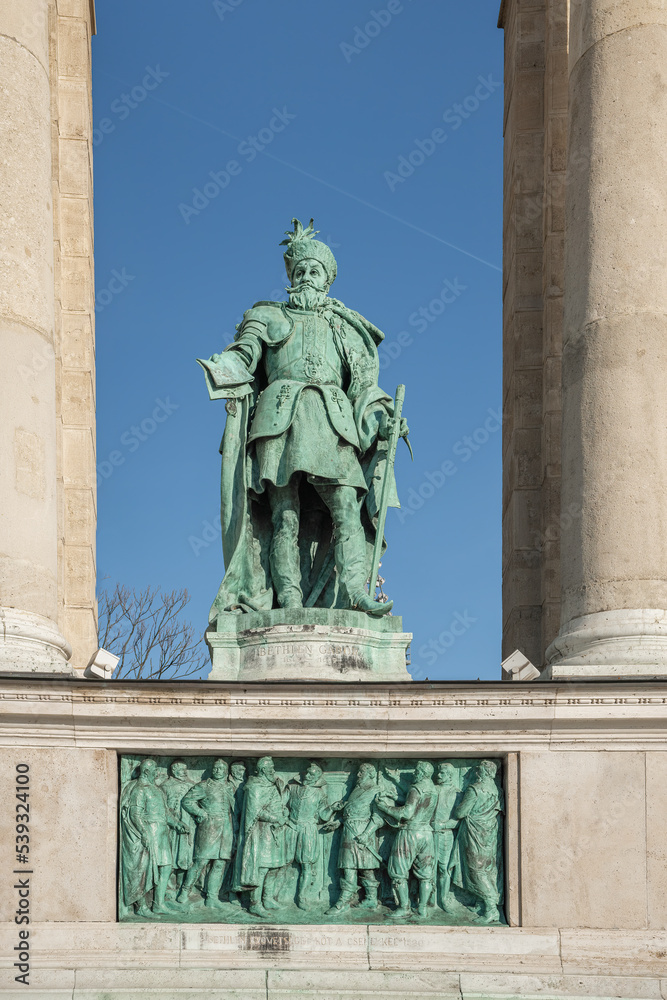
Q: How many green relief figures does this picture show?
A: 10